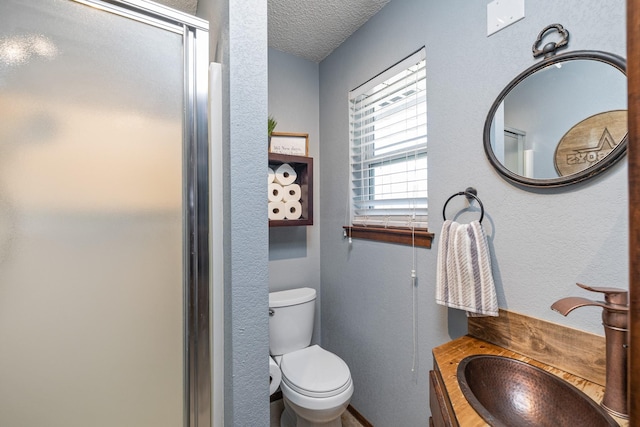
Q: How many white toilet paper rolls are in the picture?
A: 7